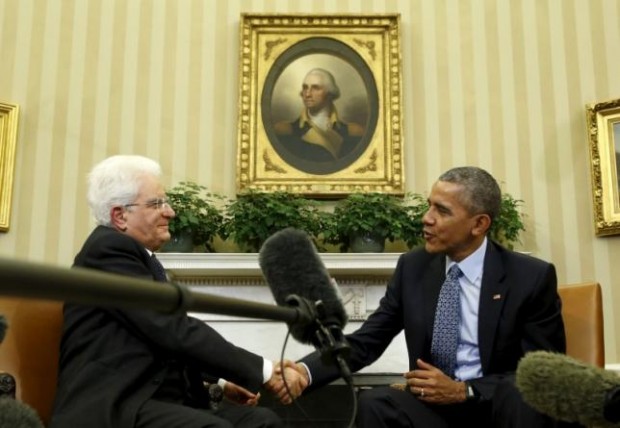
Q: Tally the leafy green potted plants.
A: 4